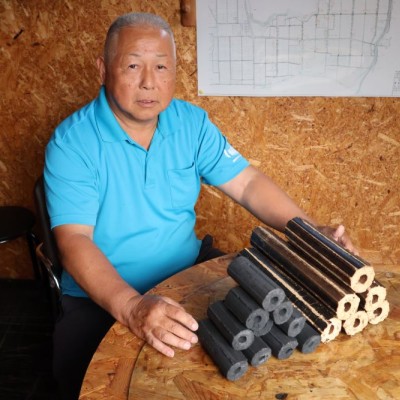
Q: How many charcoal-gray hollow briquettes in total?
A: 10